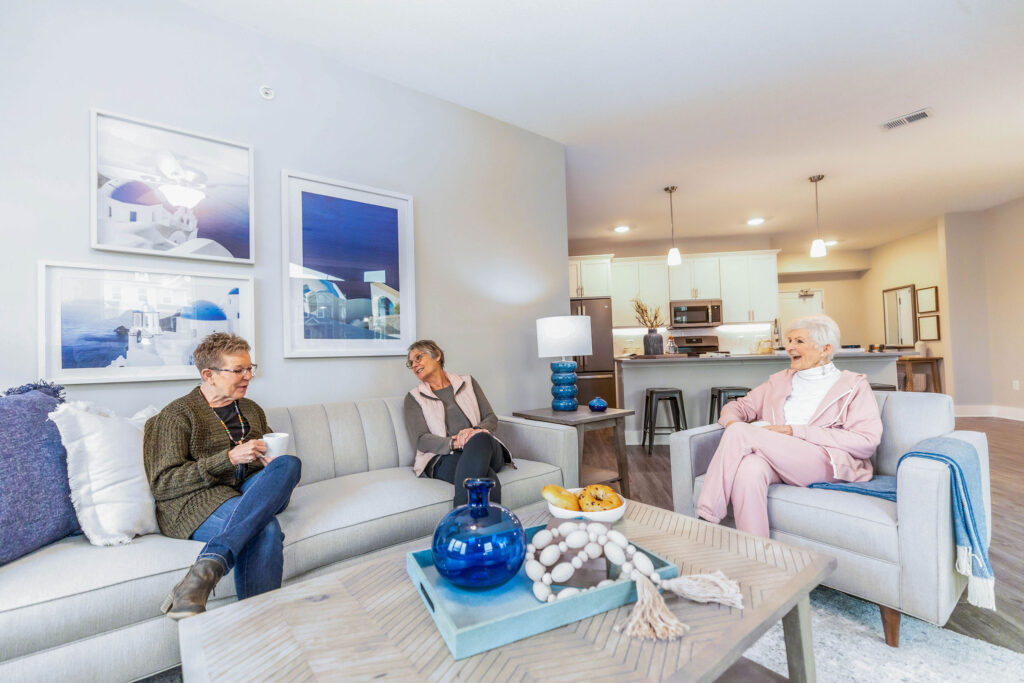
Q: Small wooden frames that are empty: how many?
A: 2